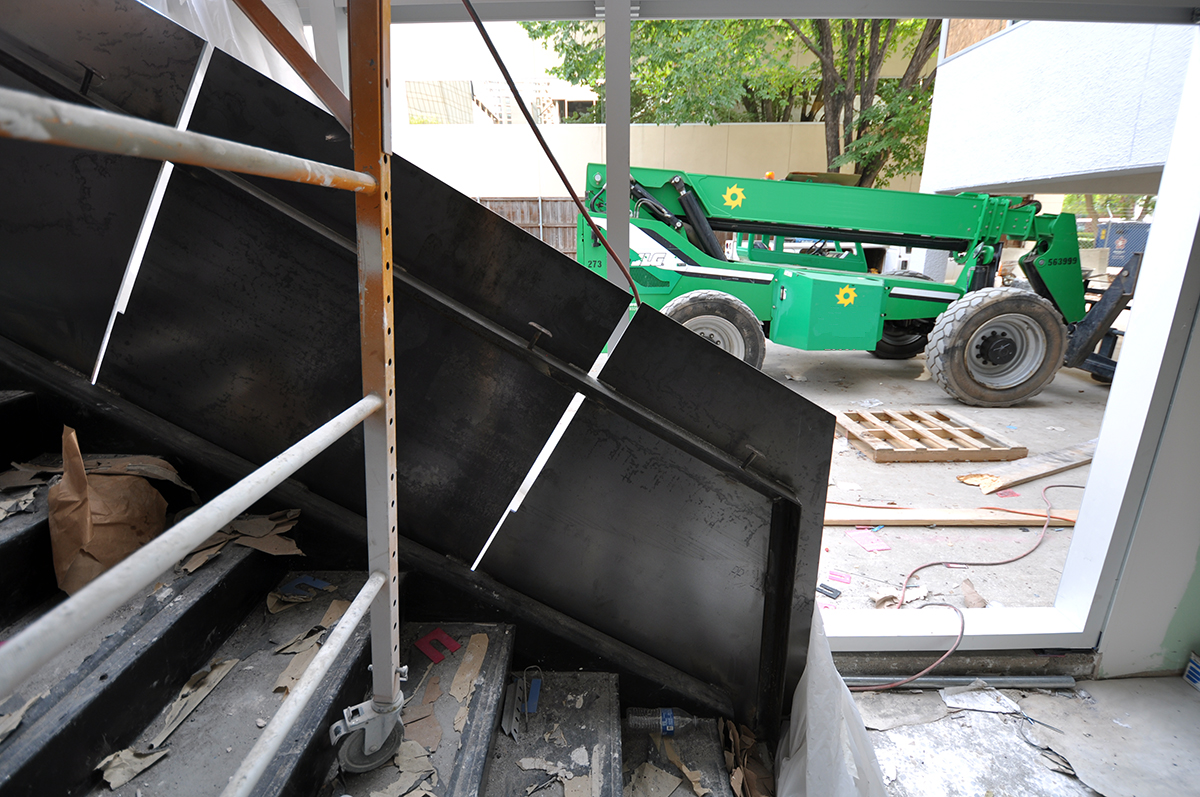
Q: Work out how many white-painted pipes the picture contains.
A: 3